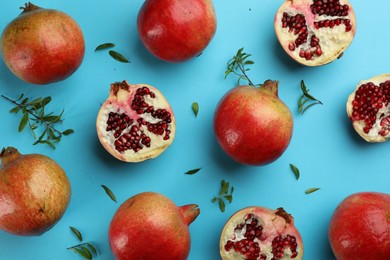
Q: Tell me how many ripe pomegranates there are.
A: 10